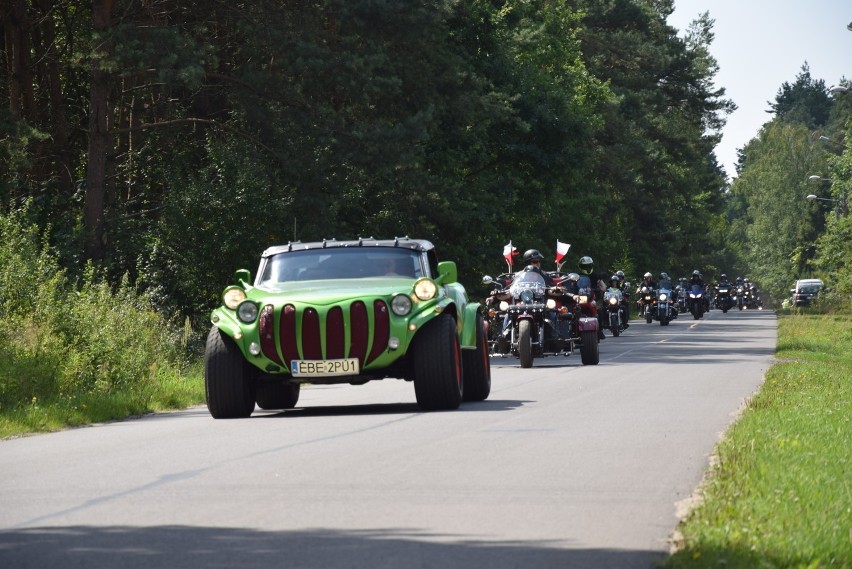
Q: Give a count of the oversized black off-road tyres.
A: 4